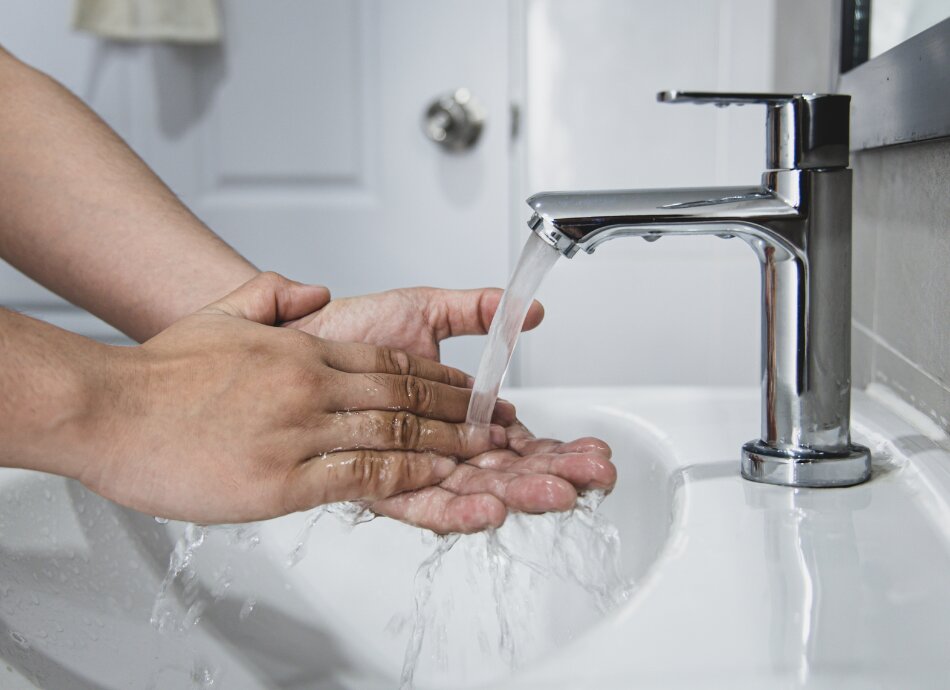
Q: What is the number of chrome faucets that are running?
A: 1